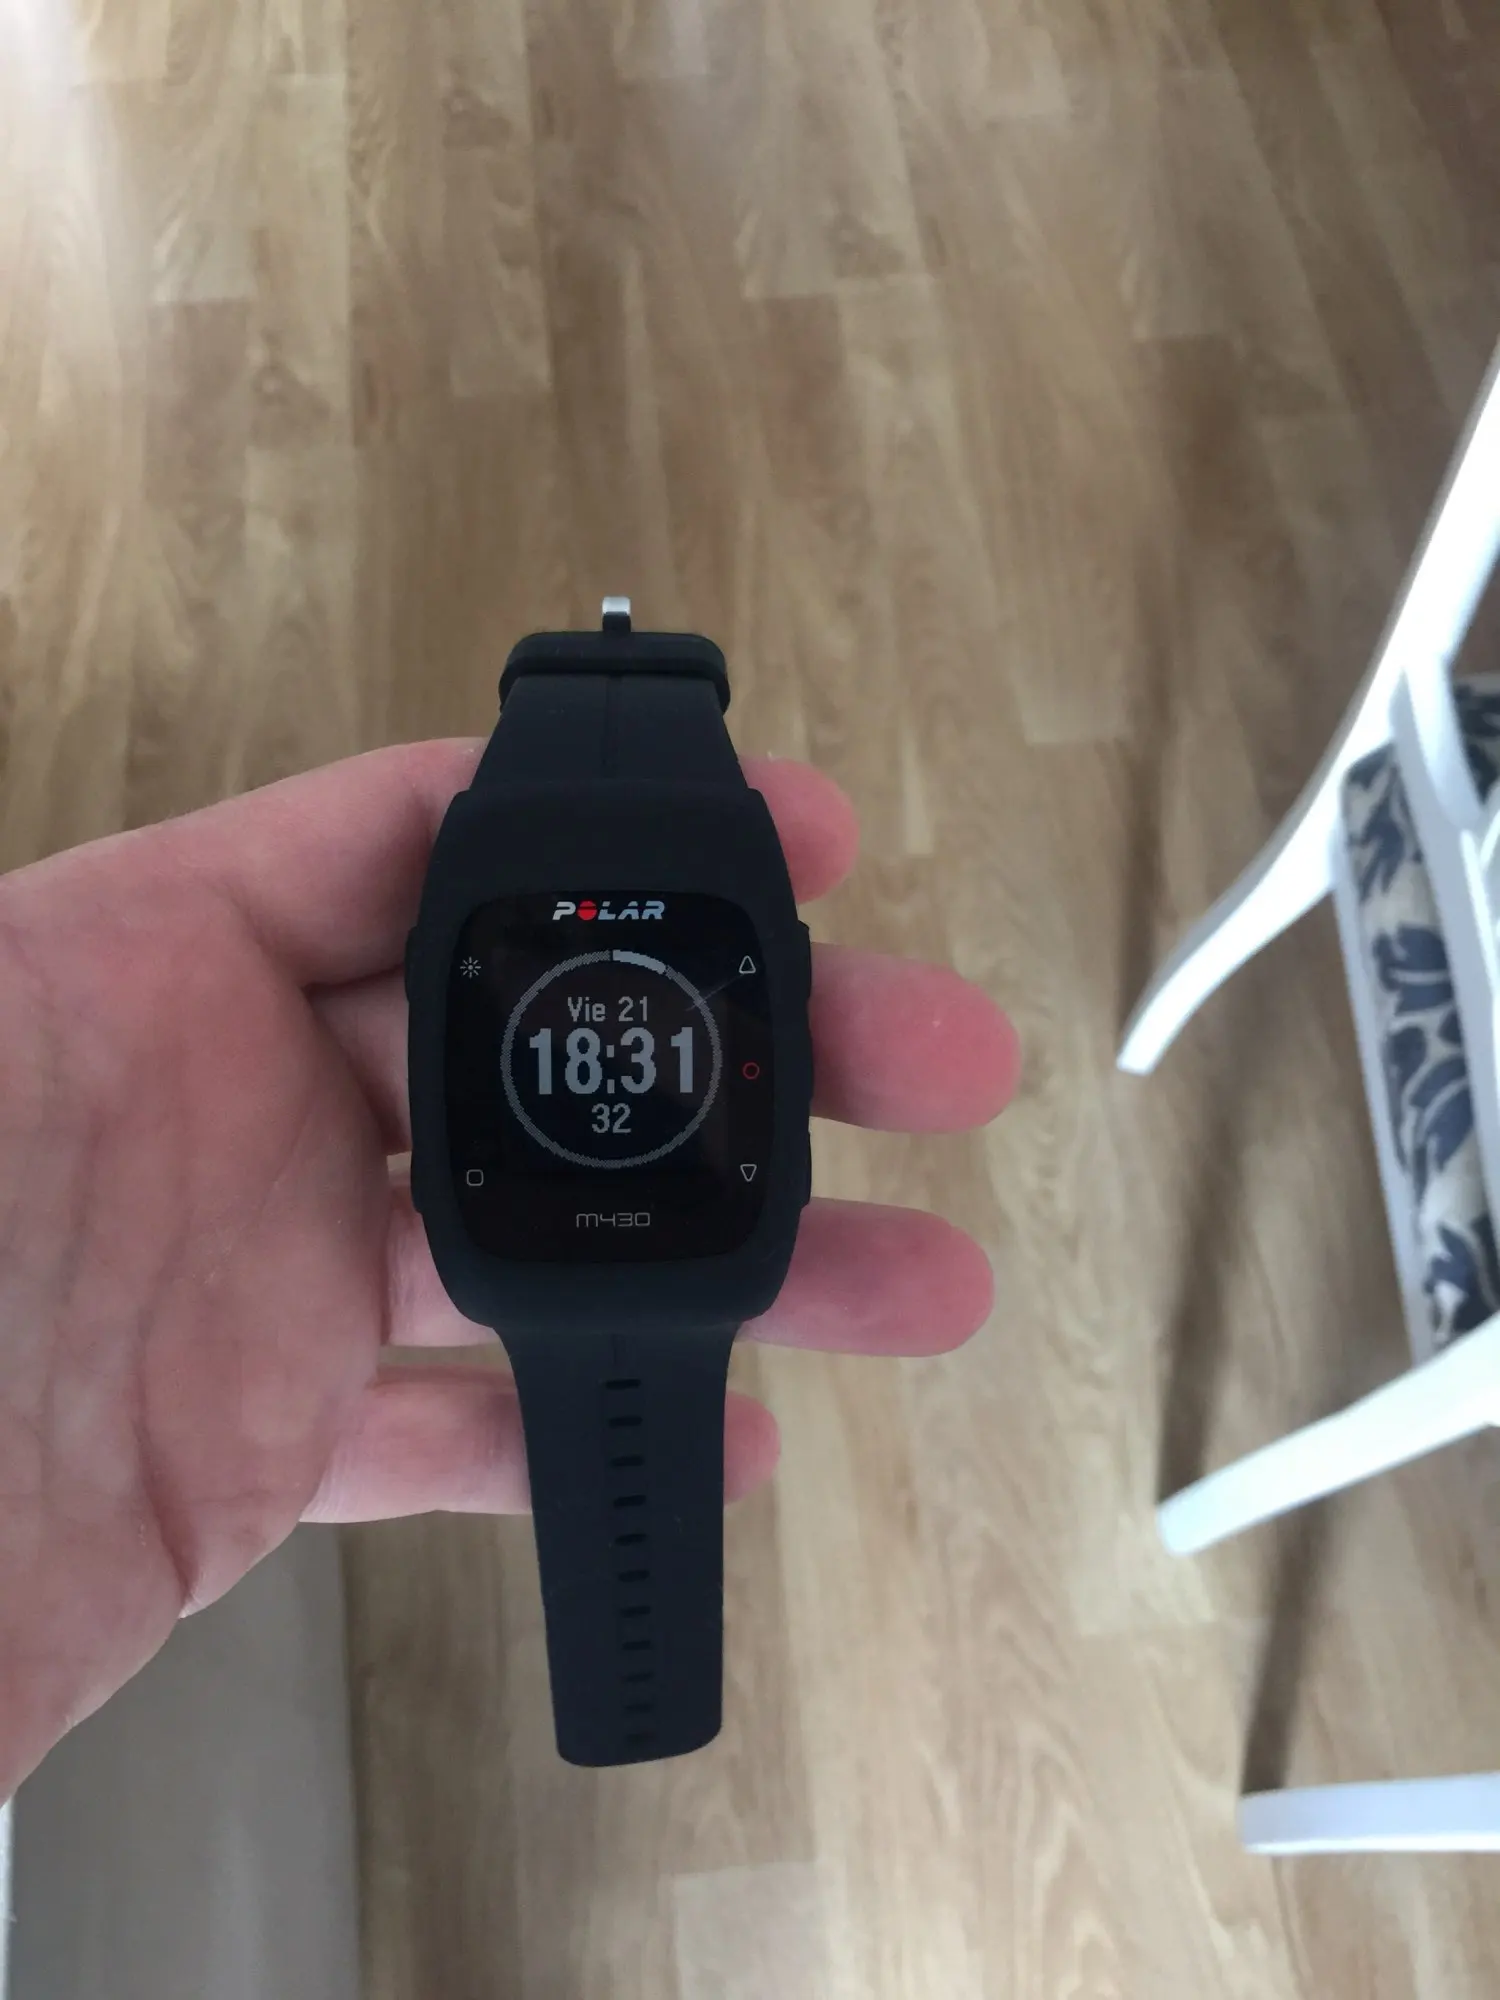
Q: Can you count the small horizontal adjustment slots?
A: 11